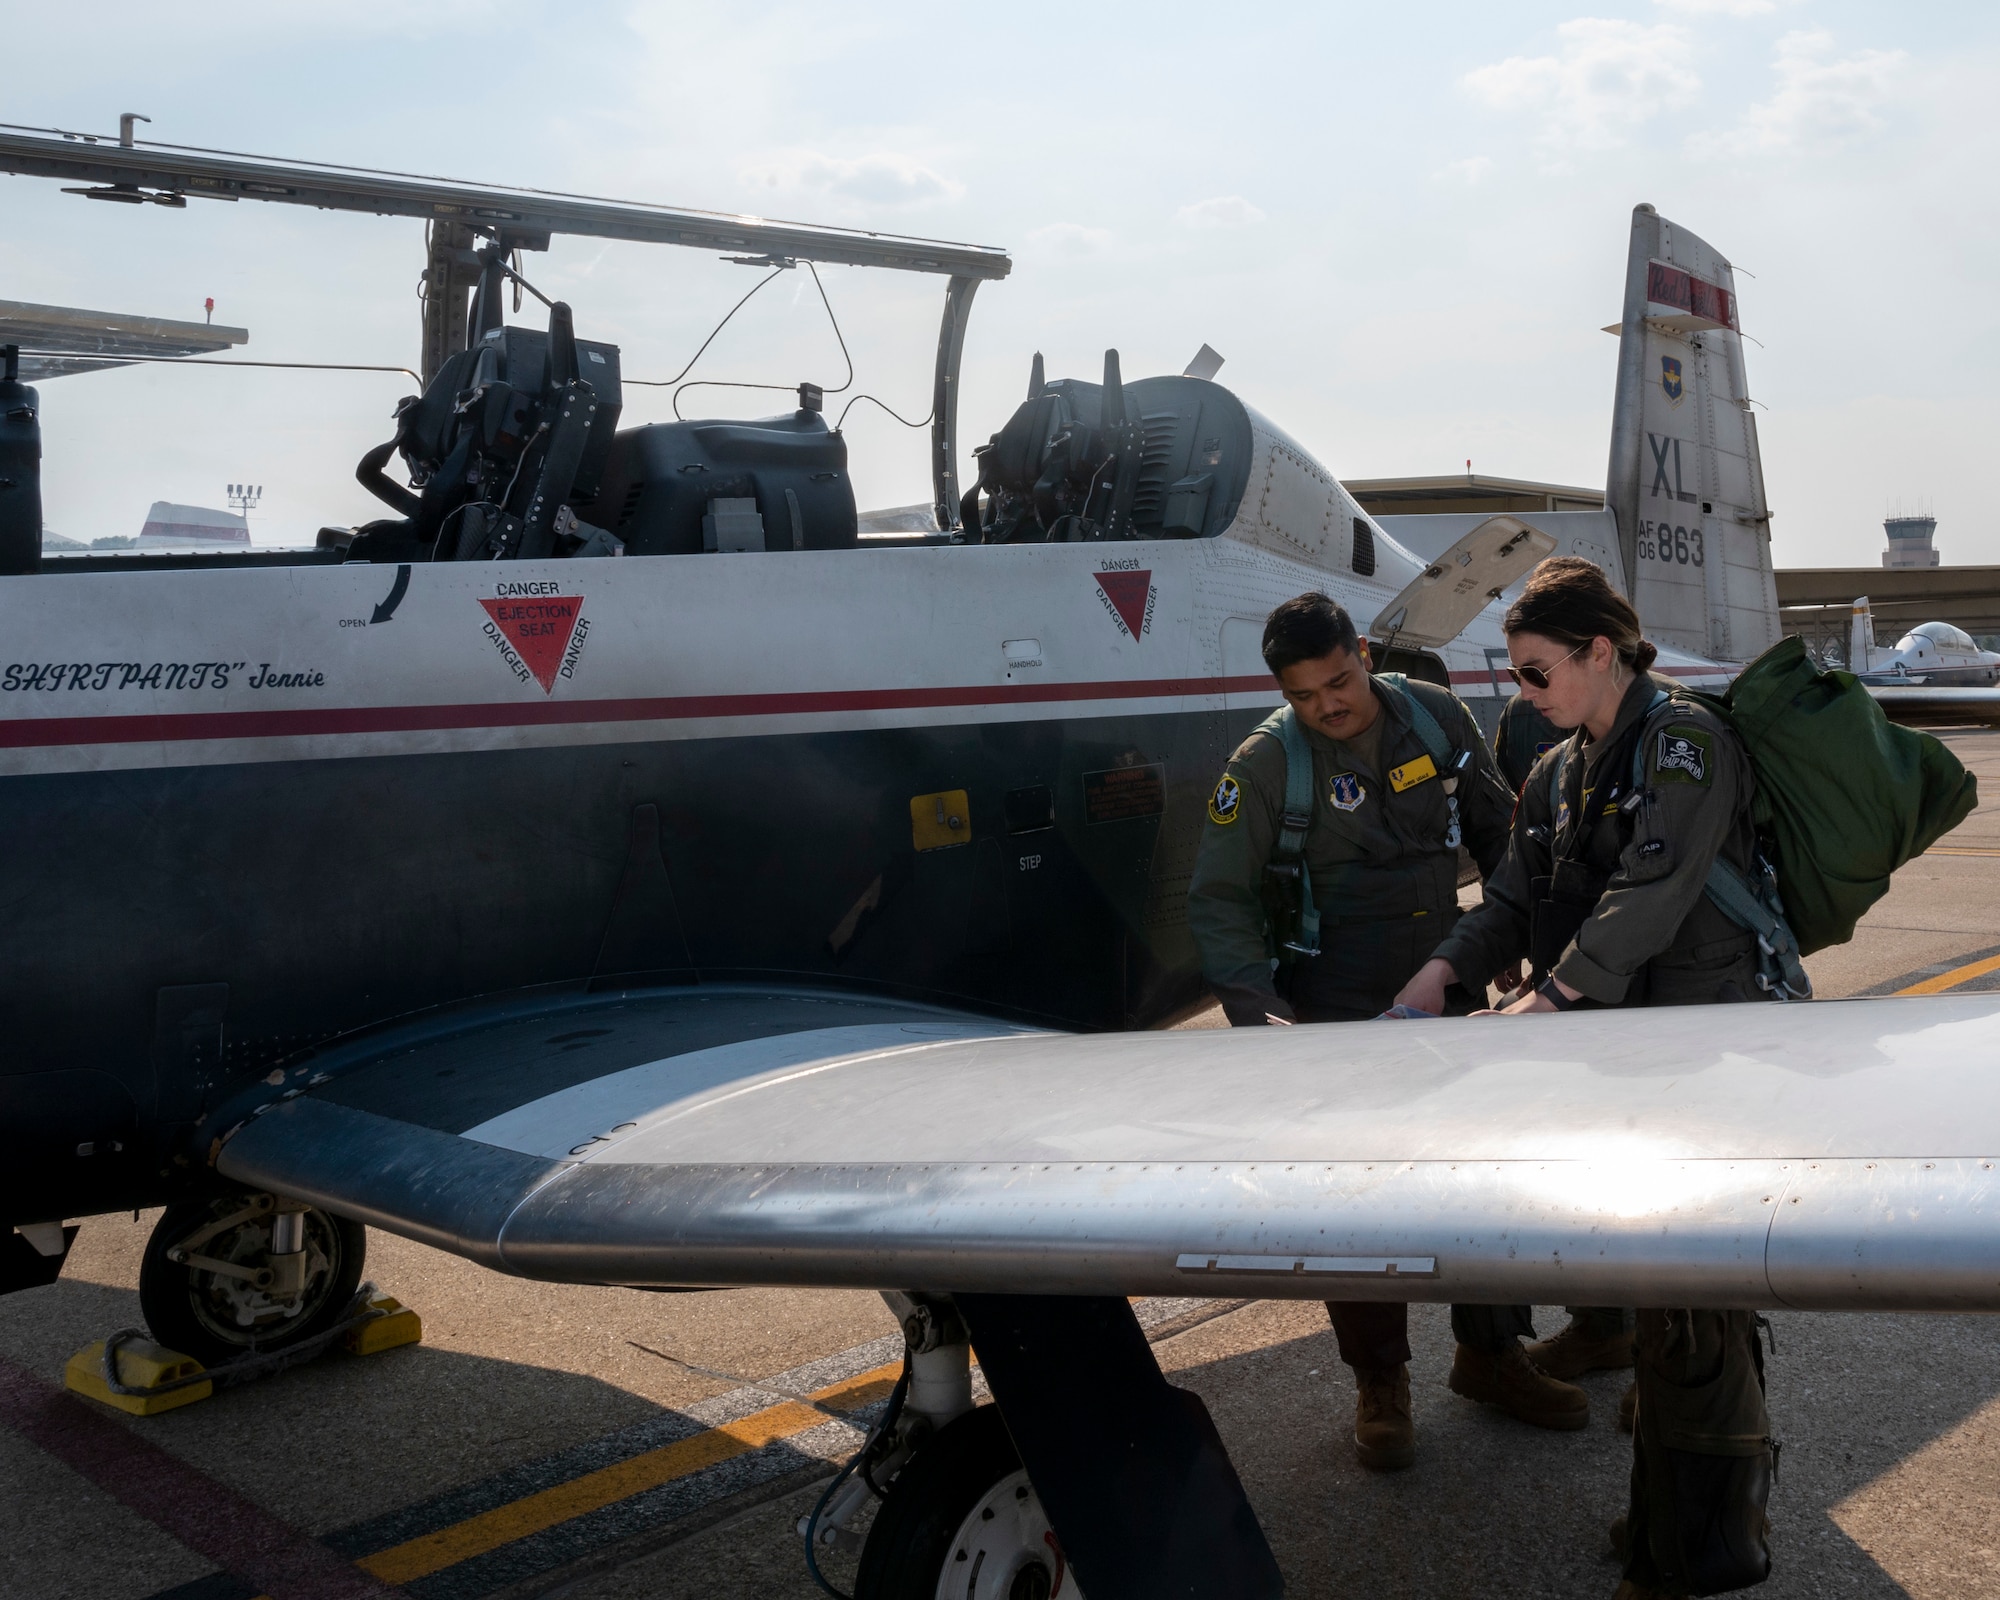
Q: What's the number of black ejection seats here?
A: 2